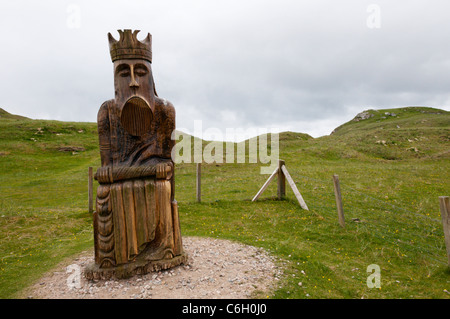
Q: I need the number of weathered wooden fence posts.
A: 5